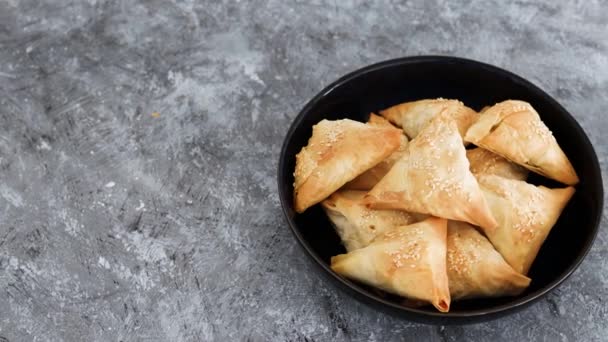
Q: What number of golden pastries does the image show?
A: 10